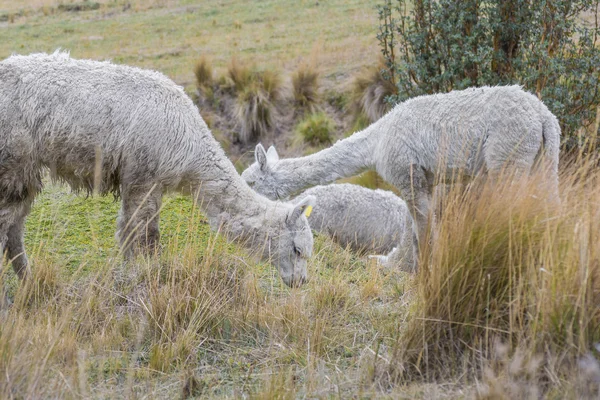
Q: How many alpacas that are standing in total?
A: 2